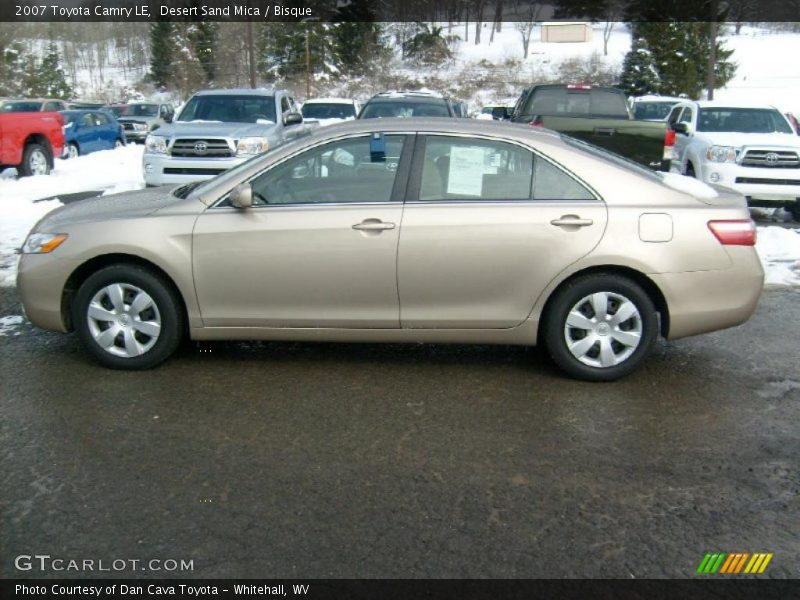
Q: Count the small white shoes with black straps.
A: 0